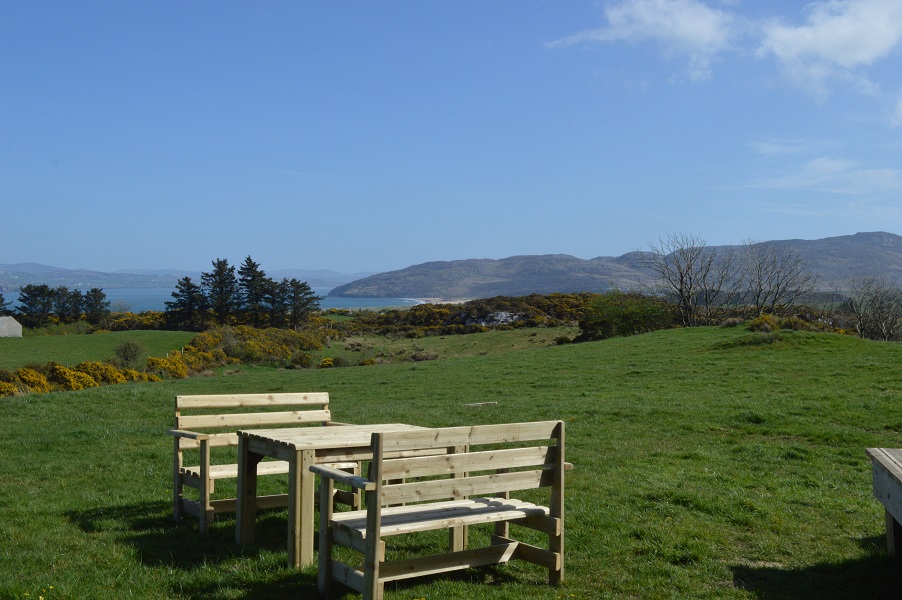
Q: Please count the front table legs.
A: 2